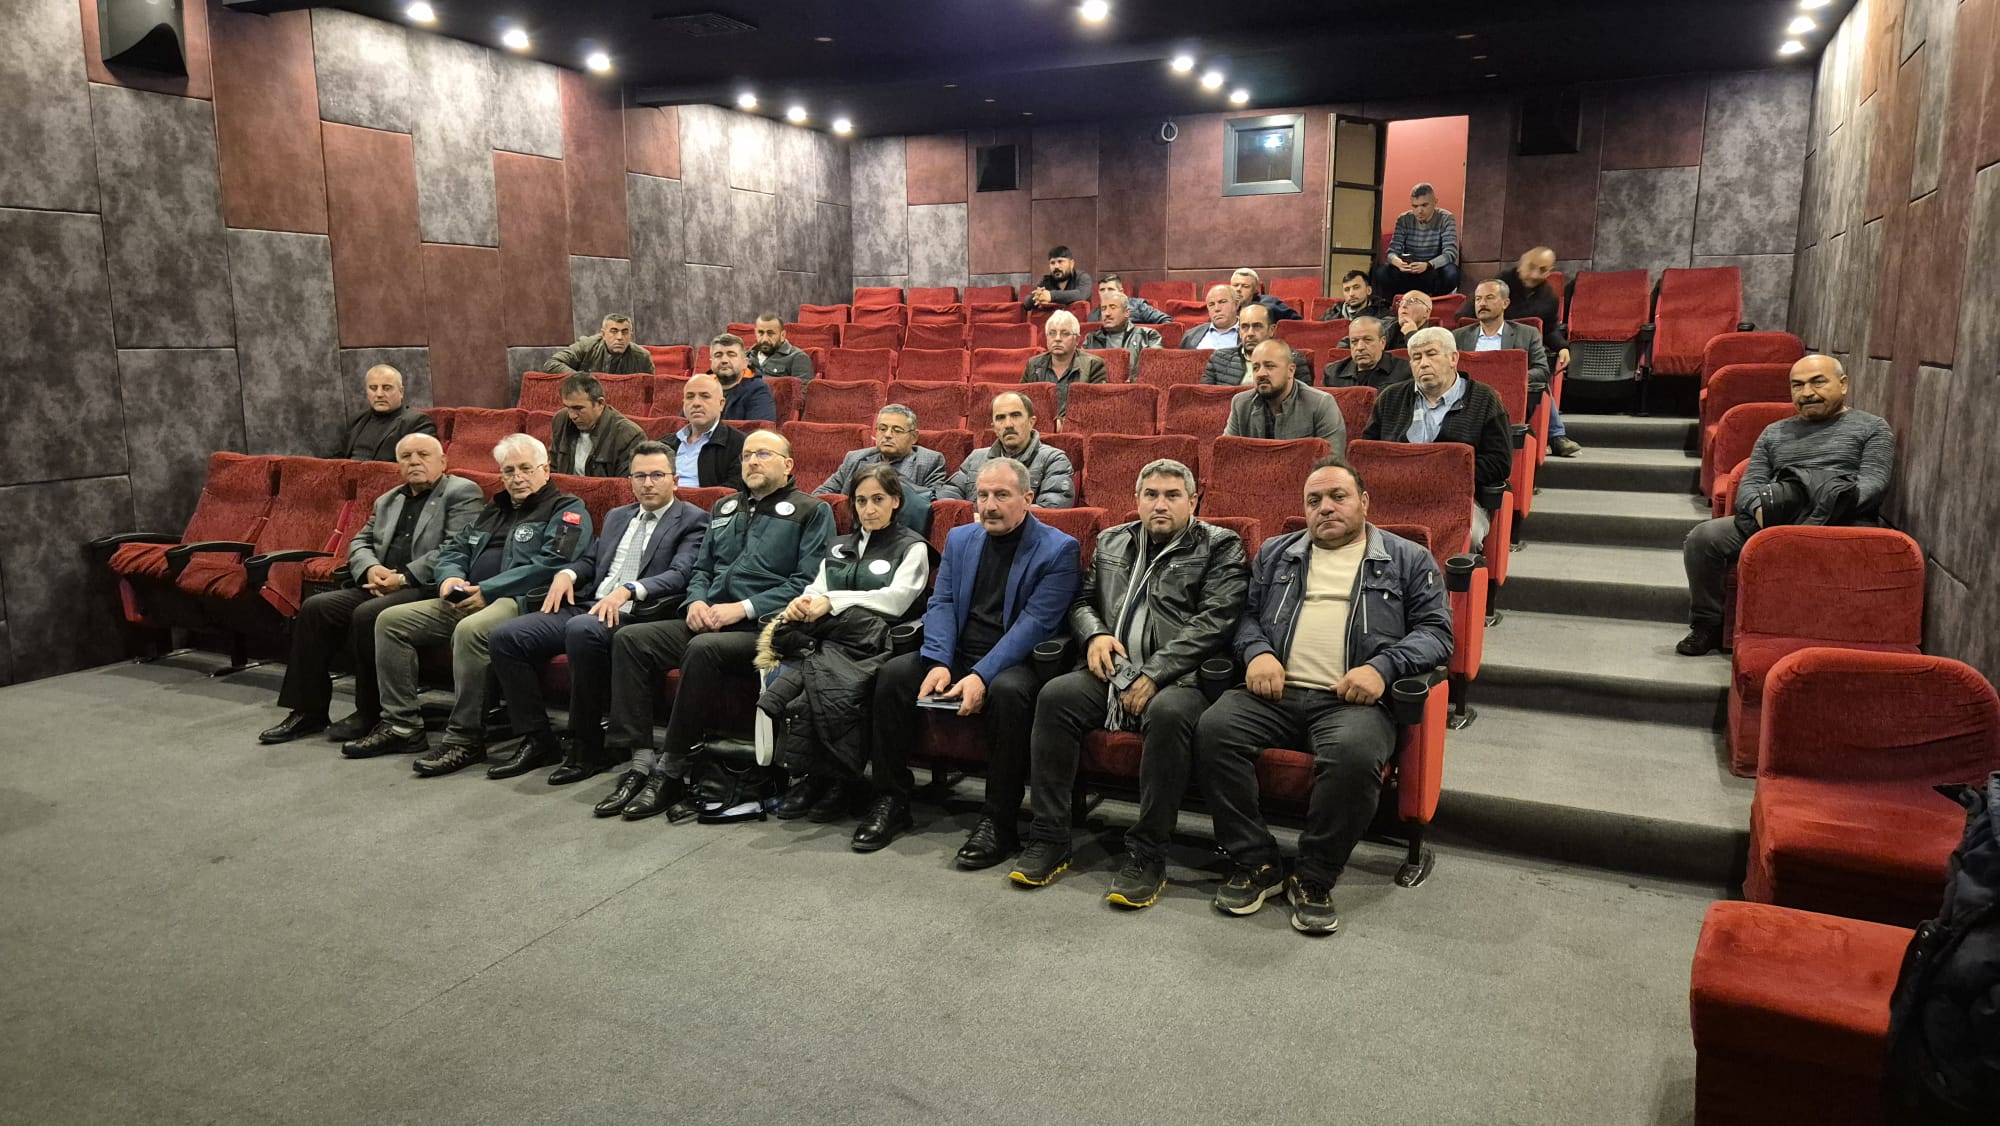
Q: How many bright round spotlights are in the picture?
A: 13